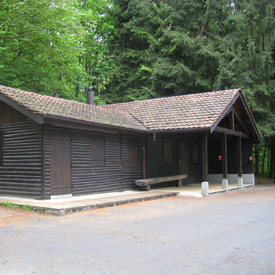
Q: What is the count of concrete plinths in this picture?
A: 3